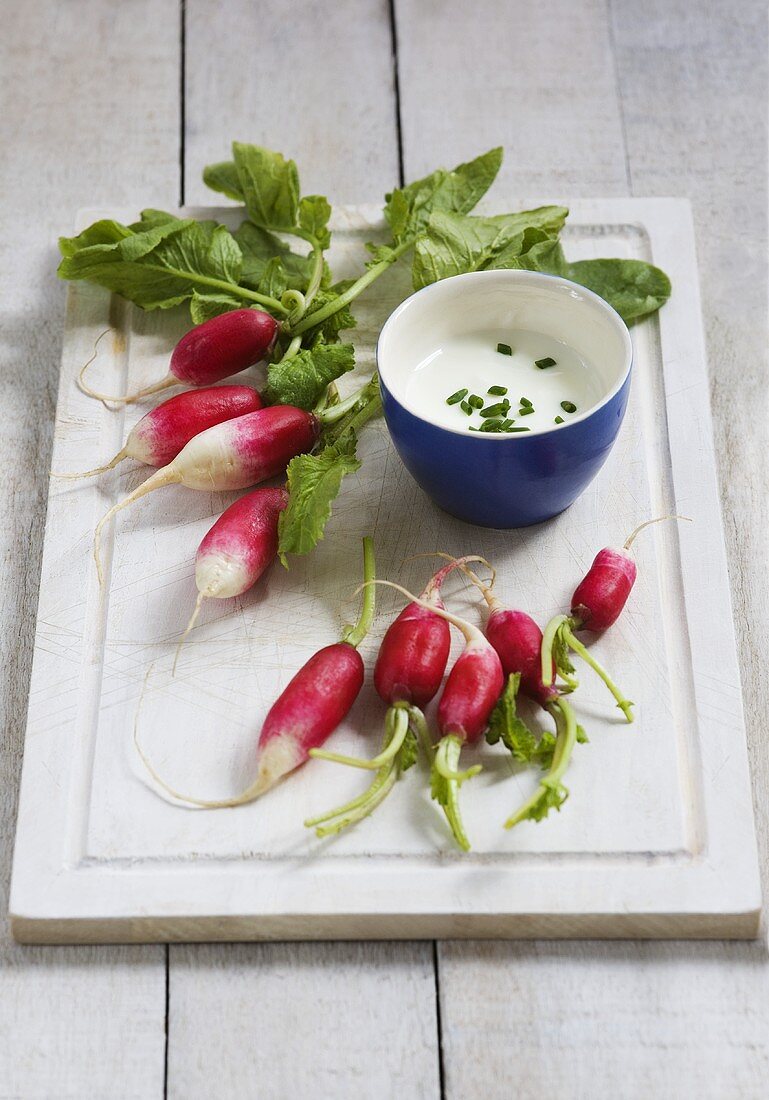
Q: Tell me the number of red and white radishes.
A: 9